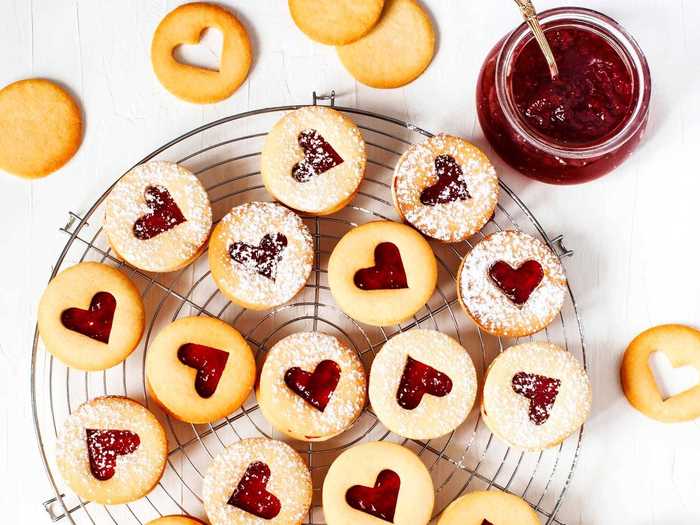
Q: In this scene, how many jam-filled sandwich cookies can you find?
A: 15